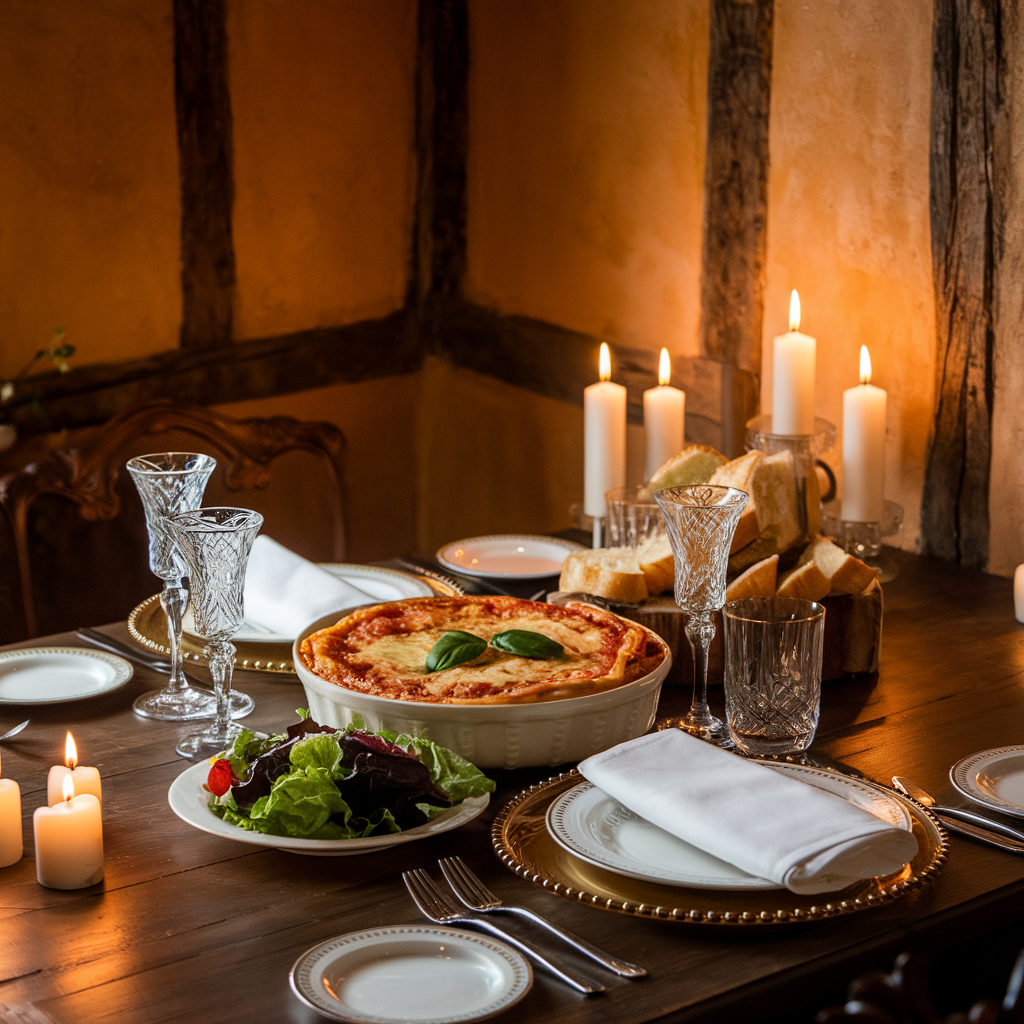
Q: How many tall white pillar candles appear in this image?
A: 4